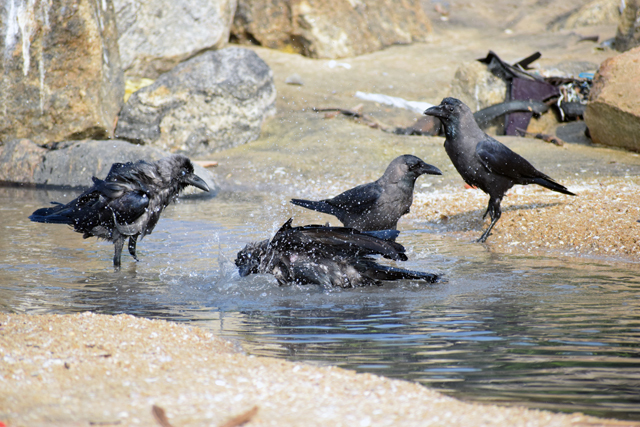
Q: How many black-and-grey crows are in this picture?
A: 4